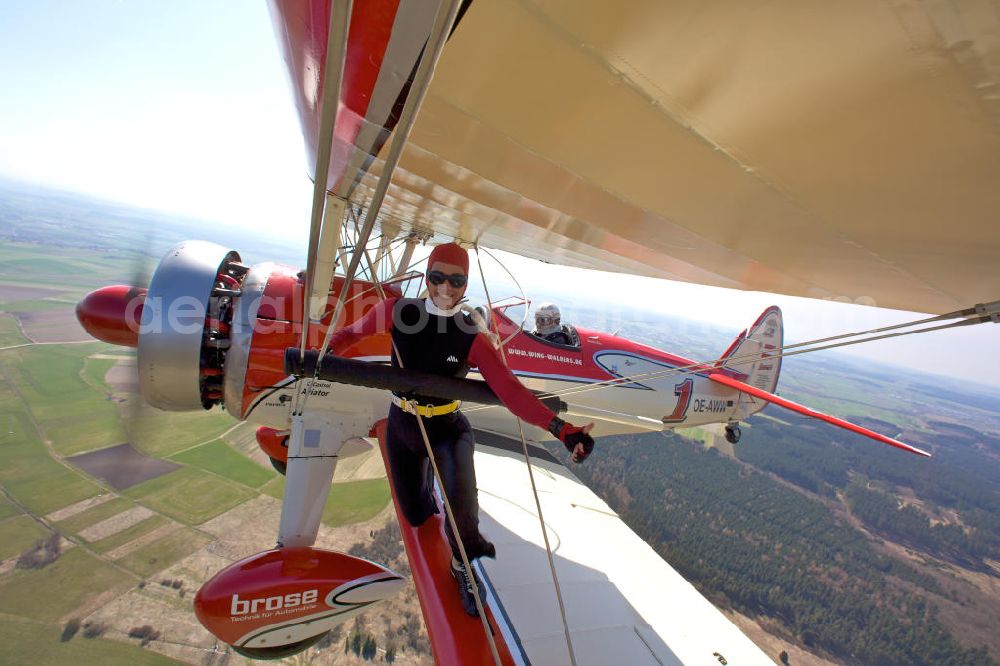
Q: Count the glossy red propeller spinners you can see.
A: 1